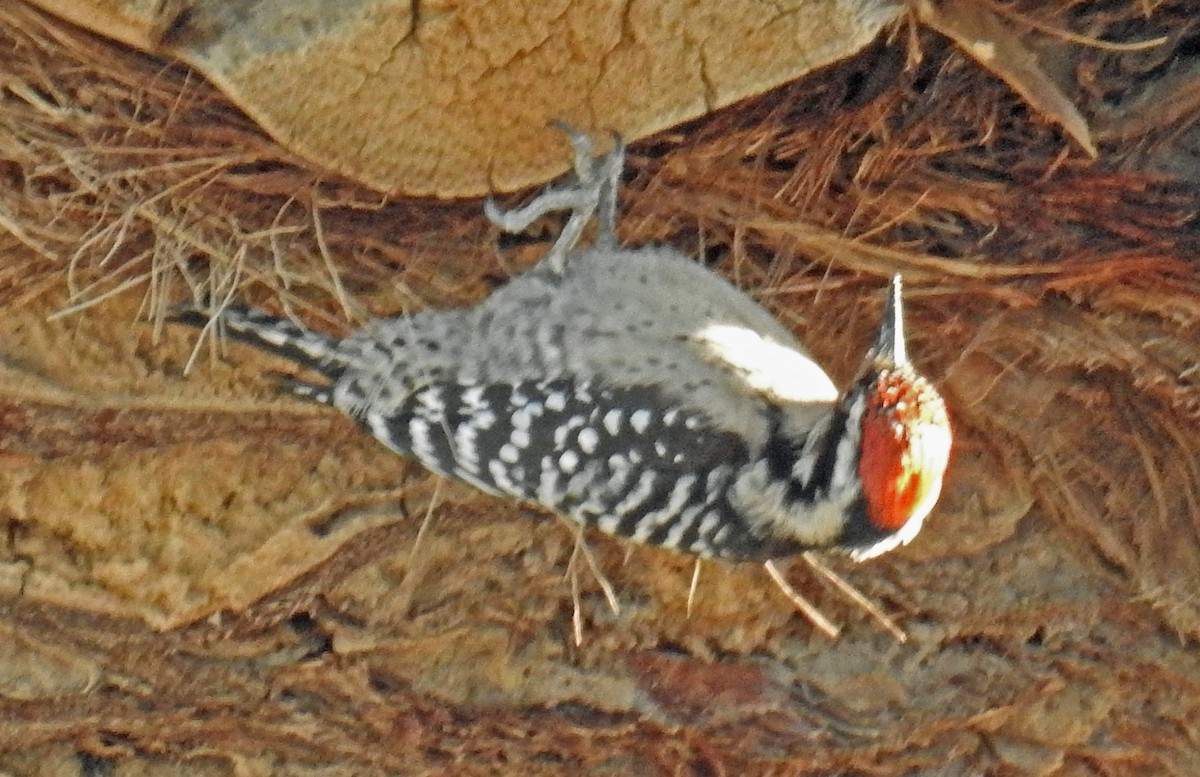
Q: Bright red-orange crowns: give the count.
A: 1